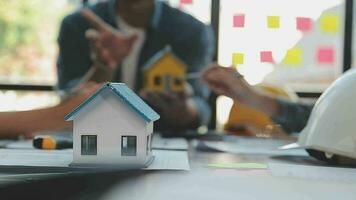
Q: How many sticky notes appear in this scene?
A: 9